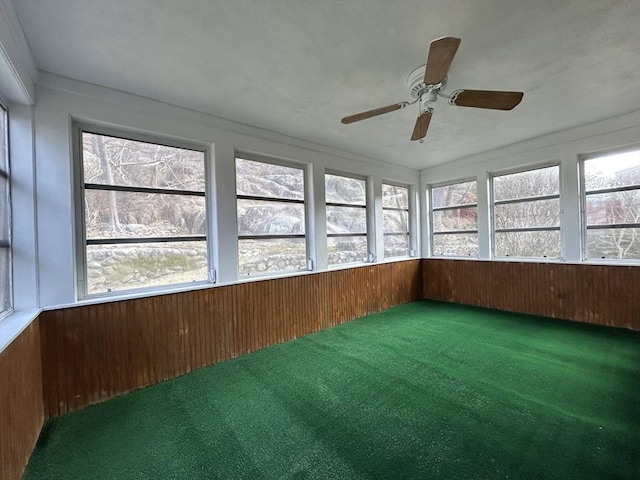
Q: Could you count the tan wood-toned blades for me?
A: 4